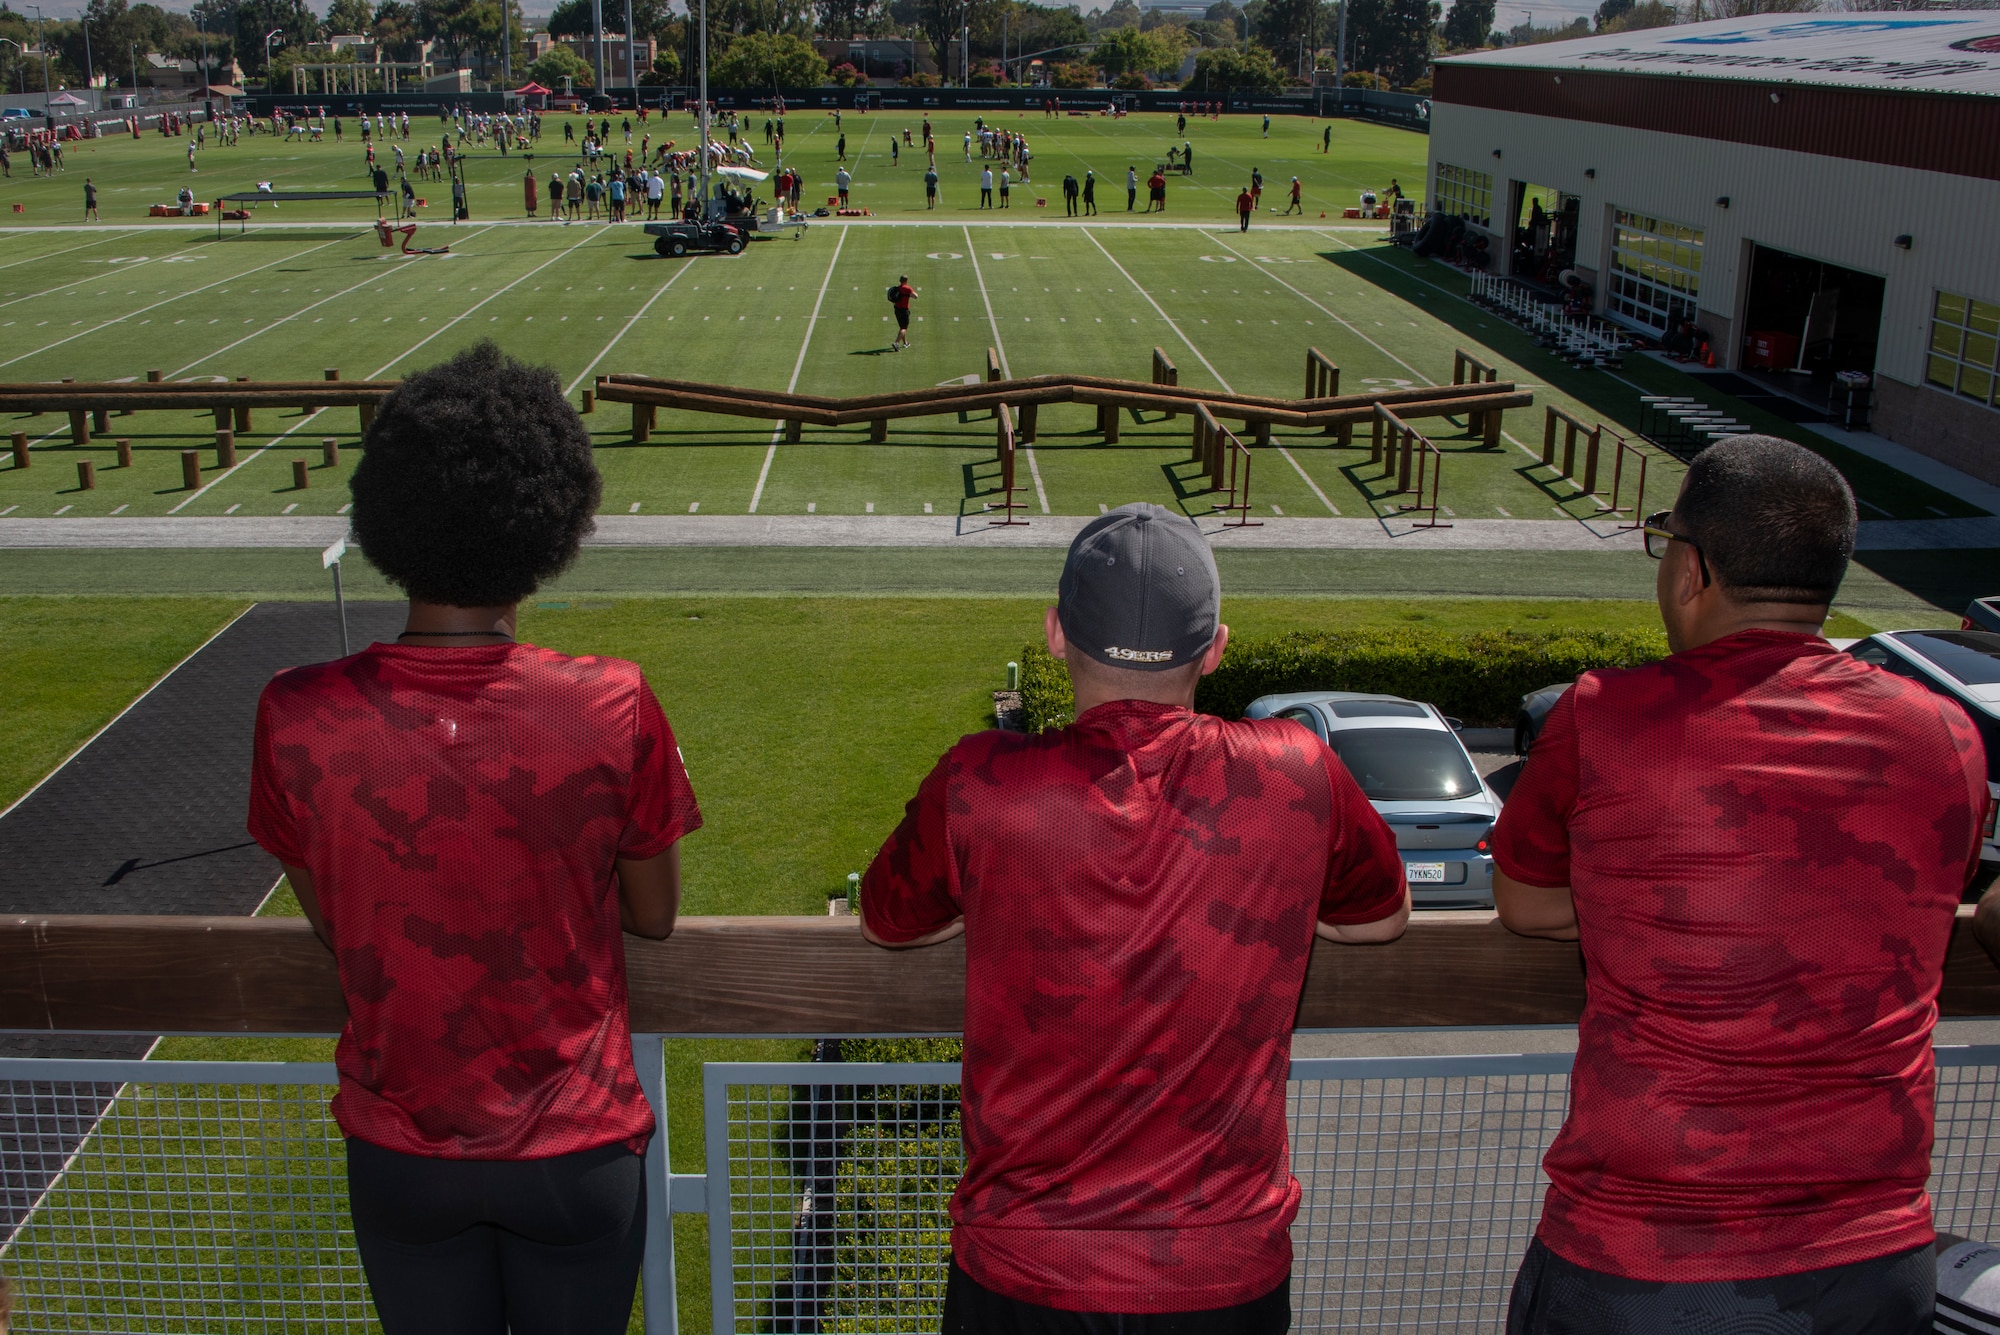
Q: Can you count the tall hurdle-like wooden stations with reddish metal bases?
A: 4